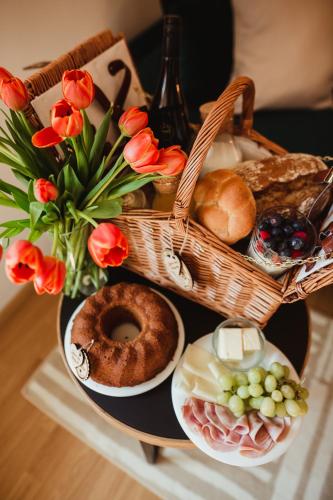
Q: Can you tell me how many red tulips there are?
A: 11